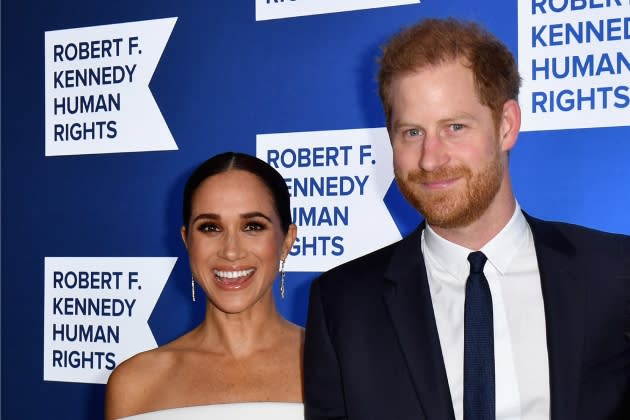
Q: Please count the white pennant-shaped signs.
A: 5